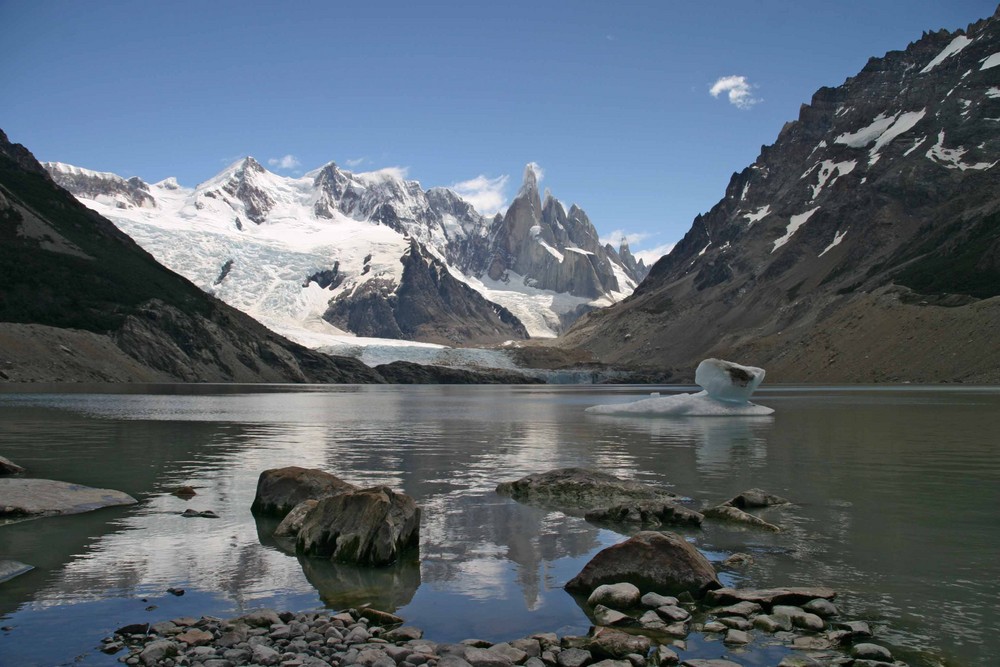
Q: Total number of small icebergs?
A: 1